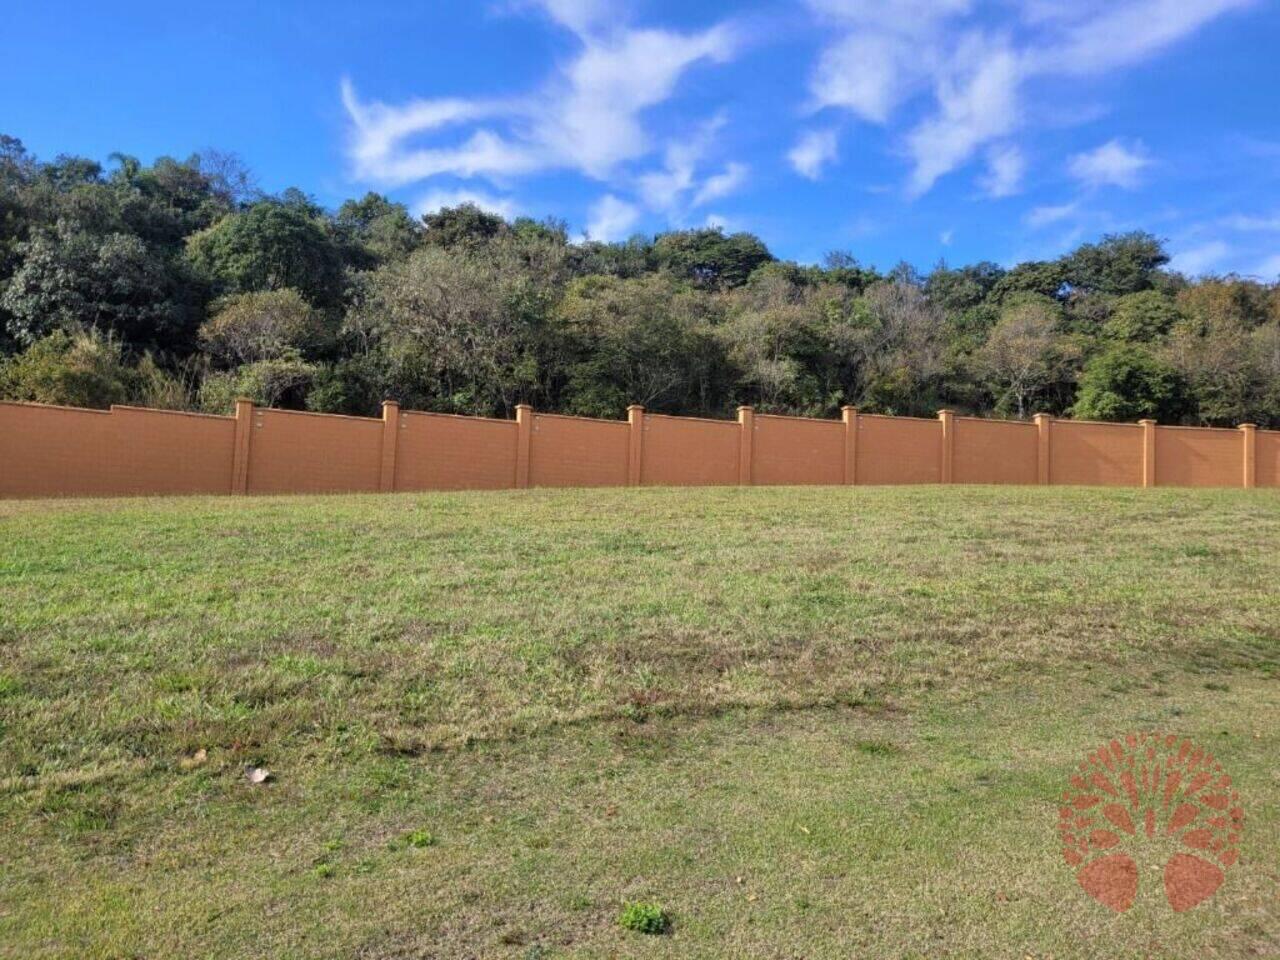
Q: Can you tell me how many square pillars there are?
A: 10